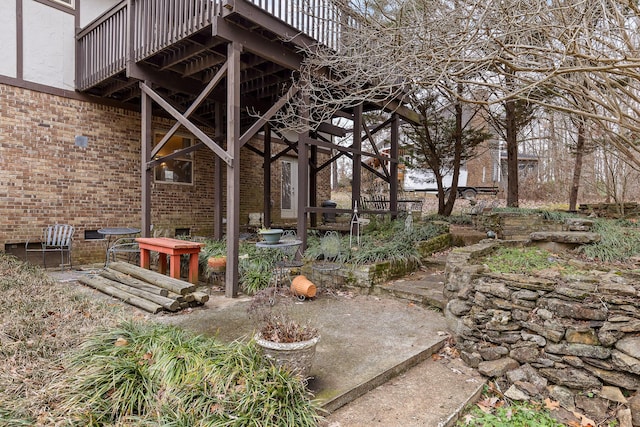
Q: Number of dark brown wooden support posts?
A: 8